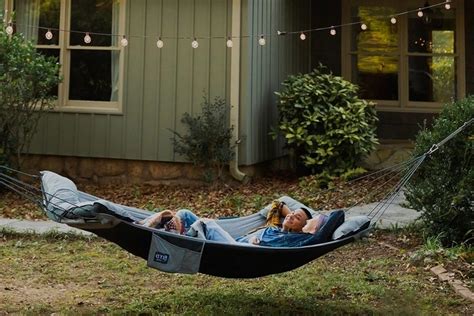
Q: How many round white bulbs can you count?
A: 14